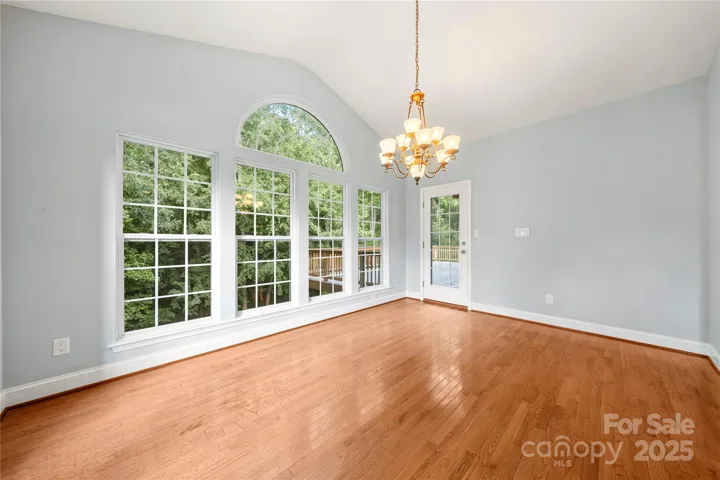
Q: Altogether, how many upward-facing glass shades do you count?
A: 9